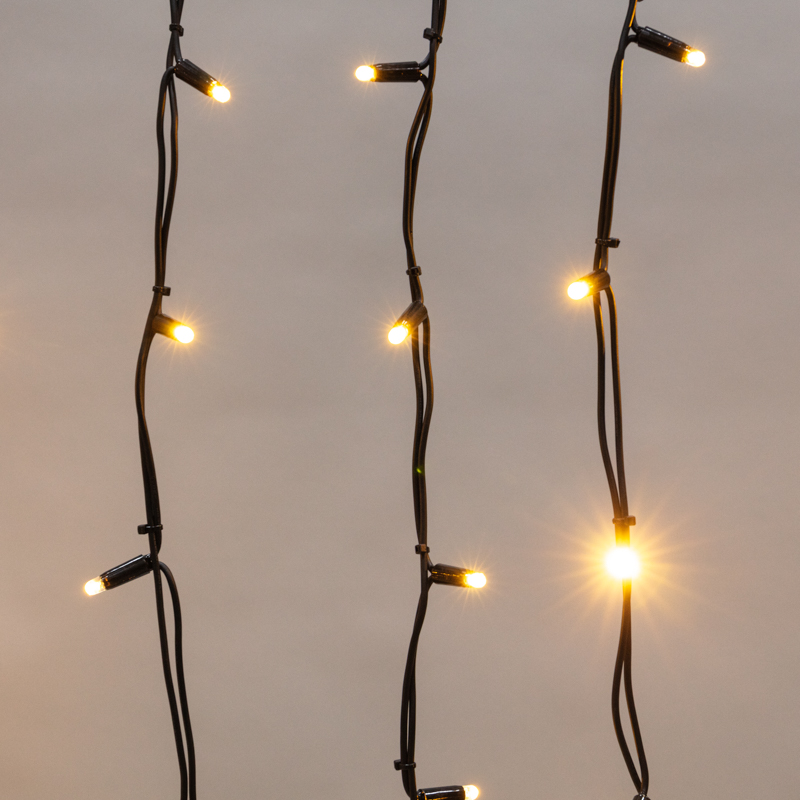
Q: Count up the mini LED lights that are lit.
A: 10